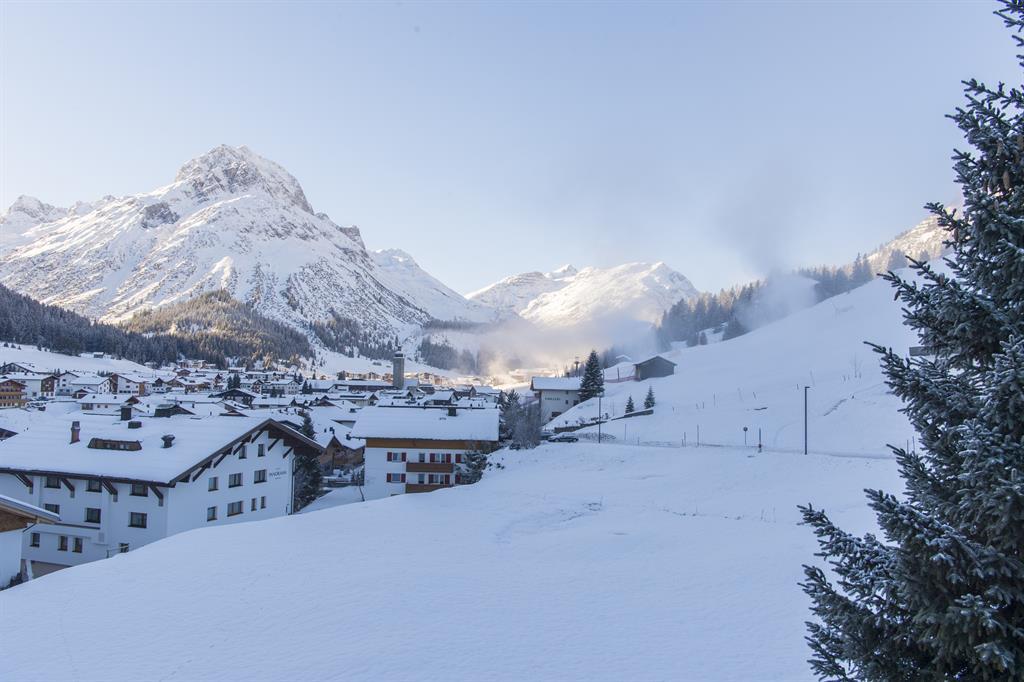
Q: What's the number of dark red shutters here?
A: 10